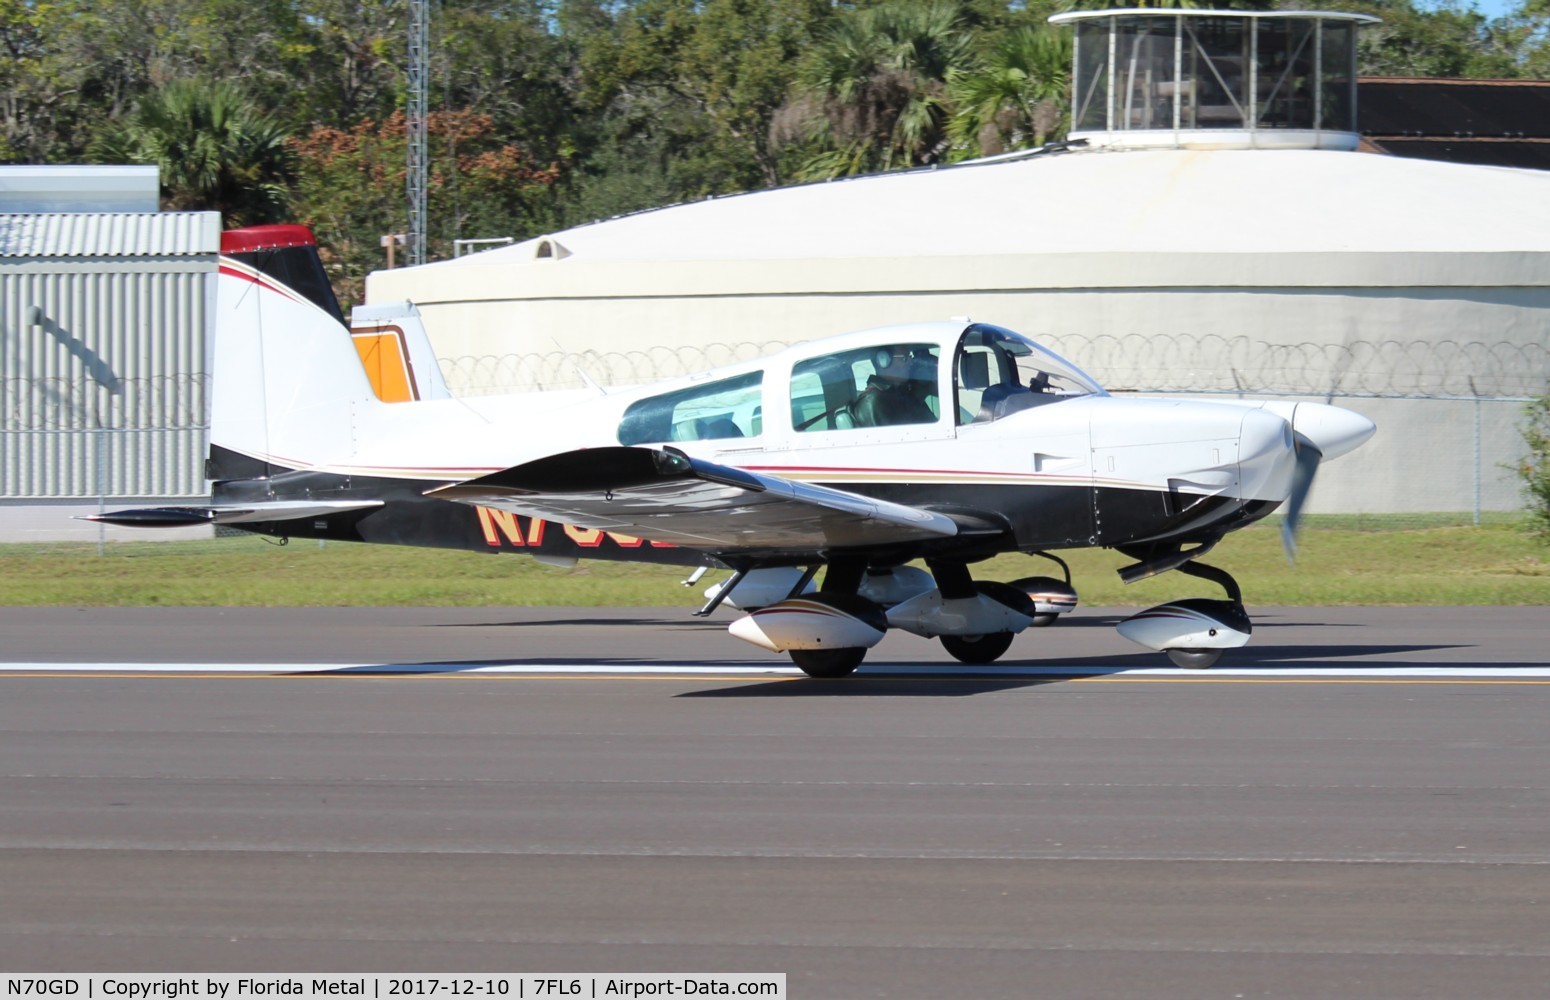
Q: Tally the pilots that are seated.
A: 1